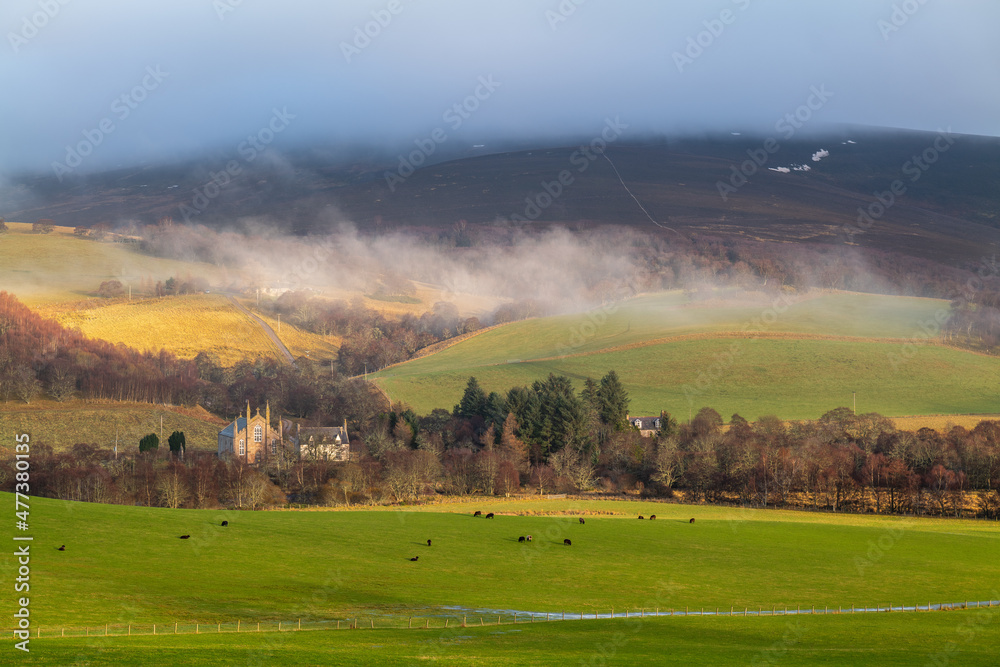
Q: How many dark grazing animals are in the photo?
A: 14